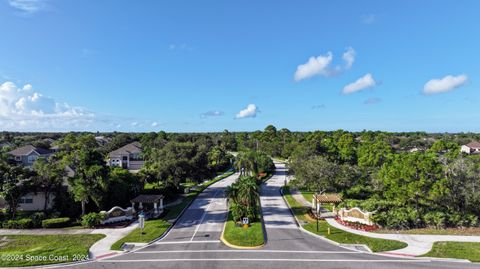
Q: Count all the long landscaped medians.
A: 1